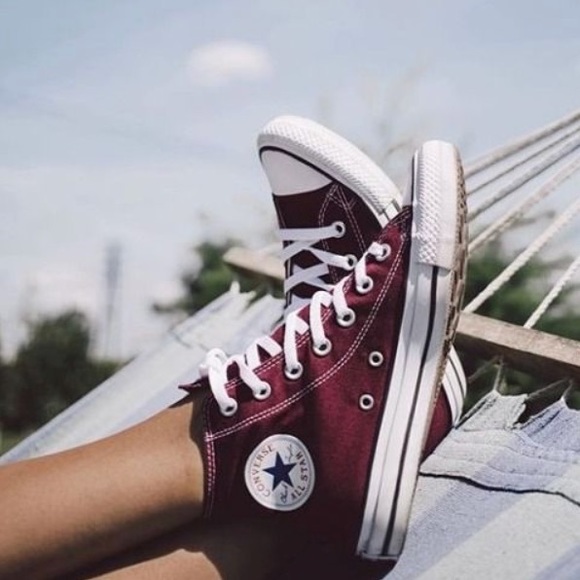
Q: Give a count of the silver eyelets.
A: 11